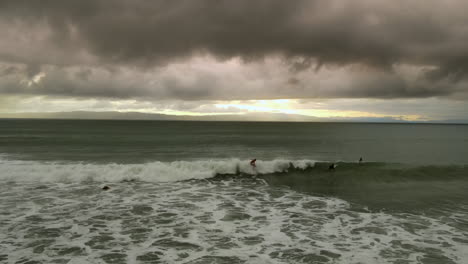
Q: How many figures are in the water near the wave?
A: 4